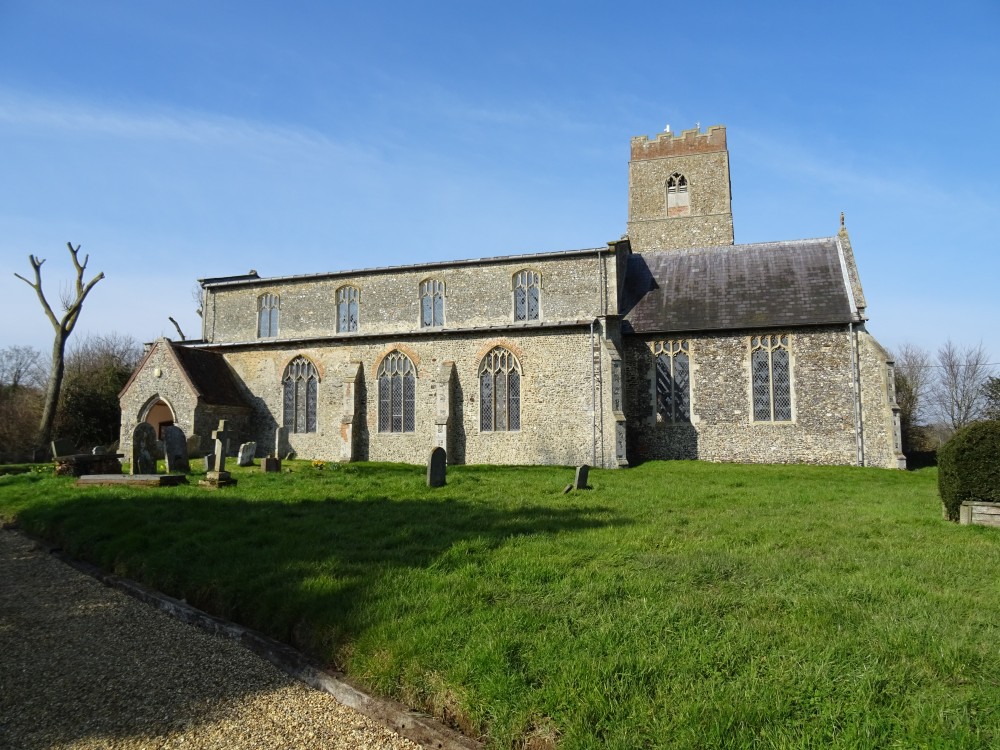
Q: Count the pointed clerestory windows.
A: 4